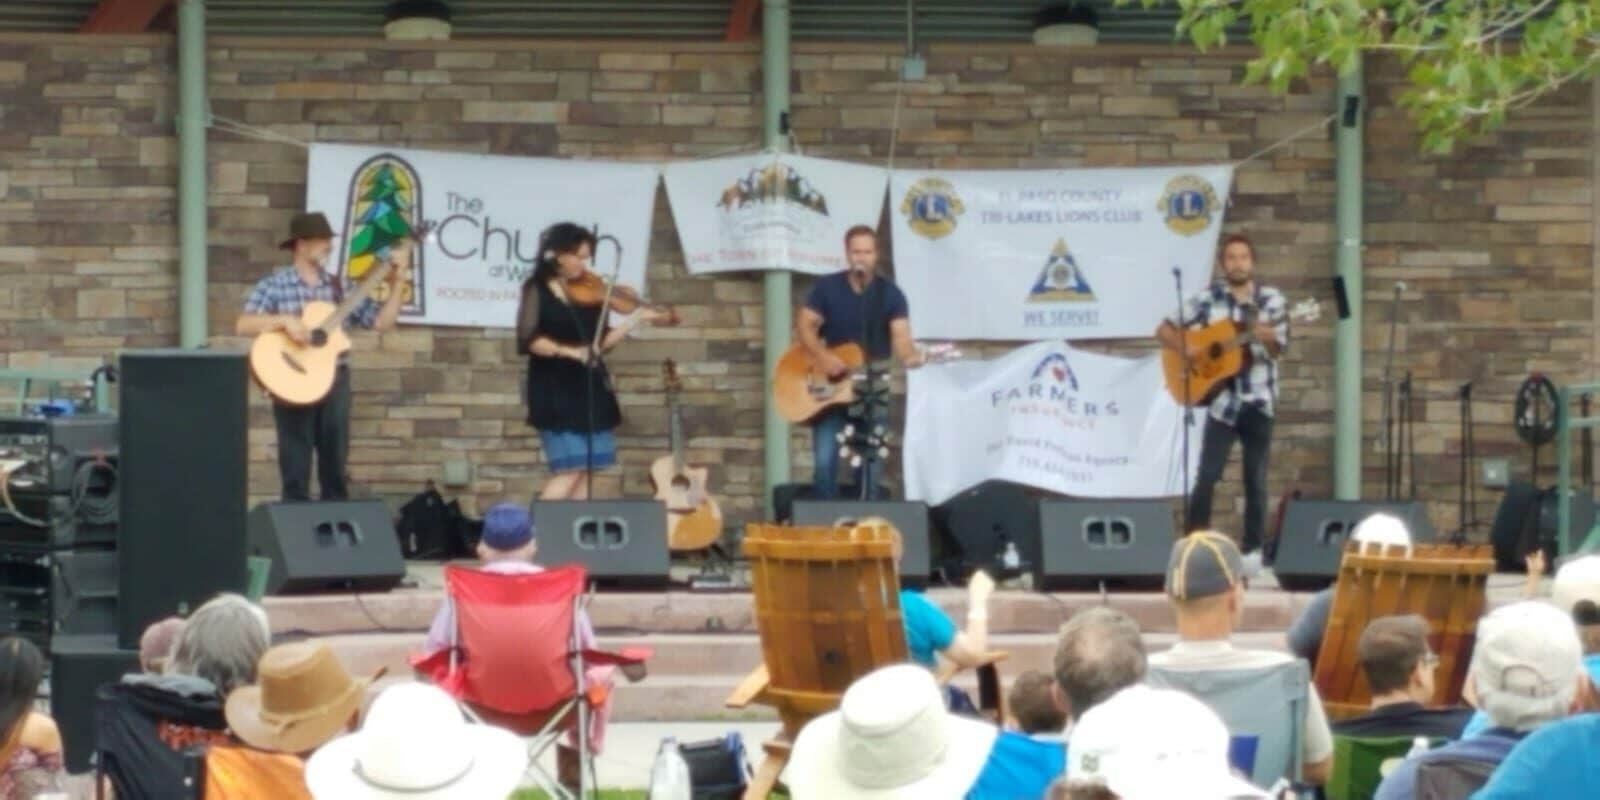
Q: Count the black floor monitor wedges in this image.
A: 5